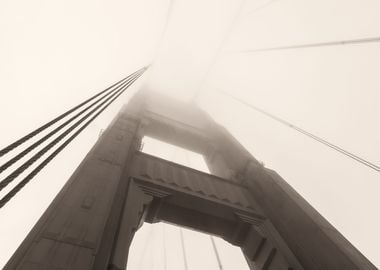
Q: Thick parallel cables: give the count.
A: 4